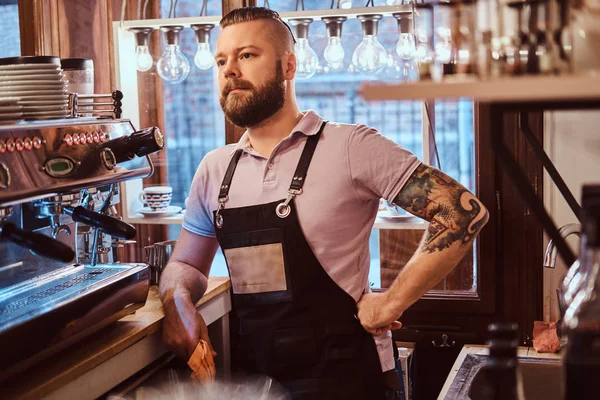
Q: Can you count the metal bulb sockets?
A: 7